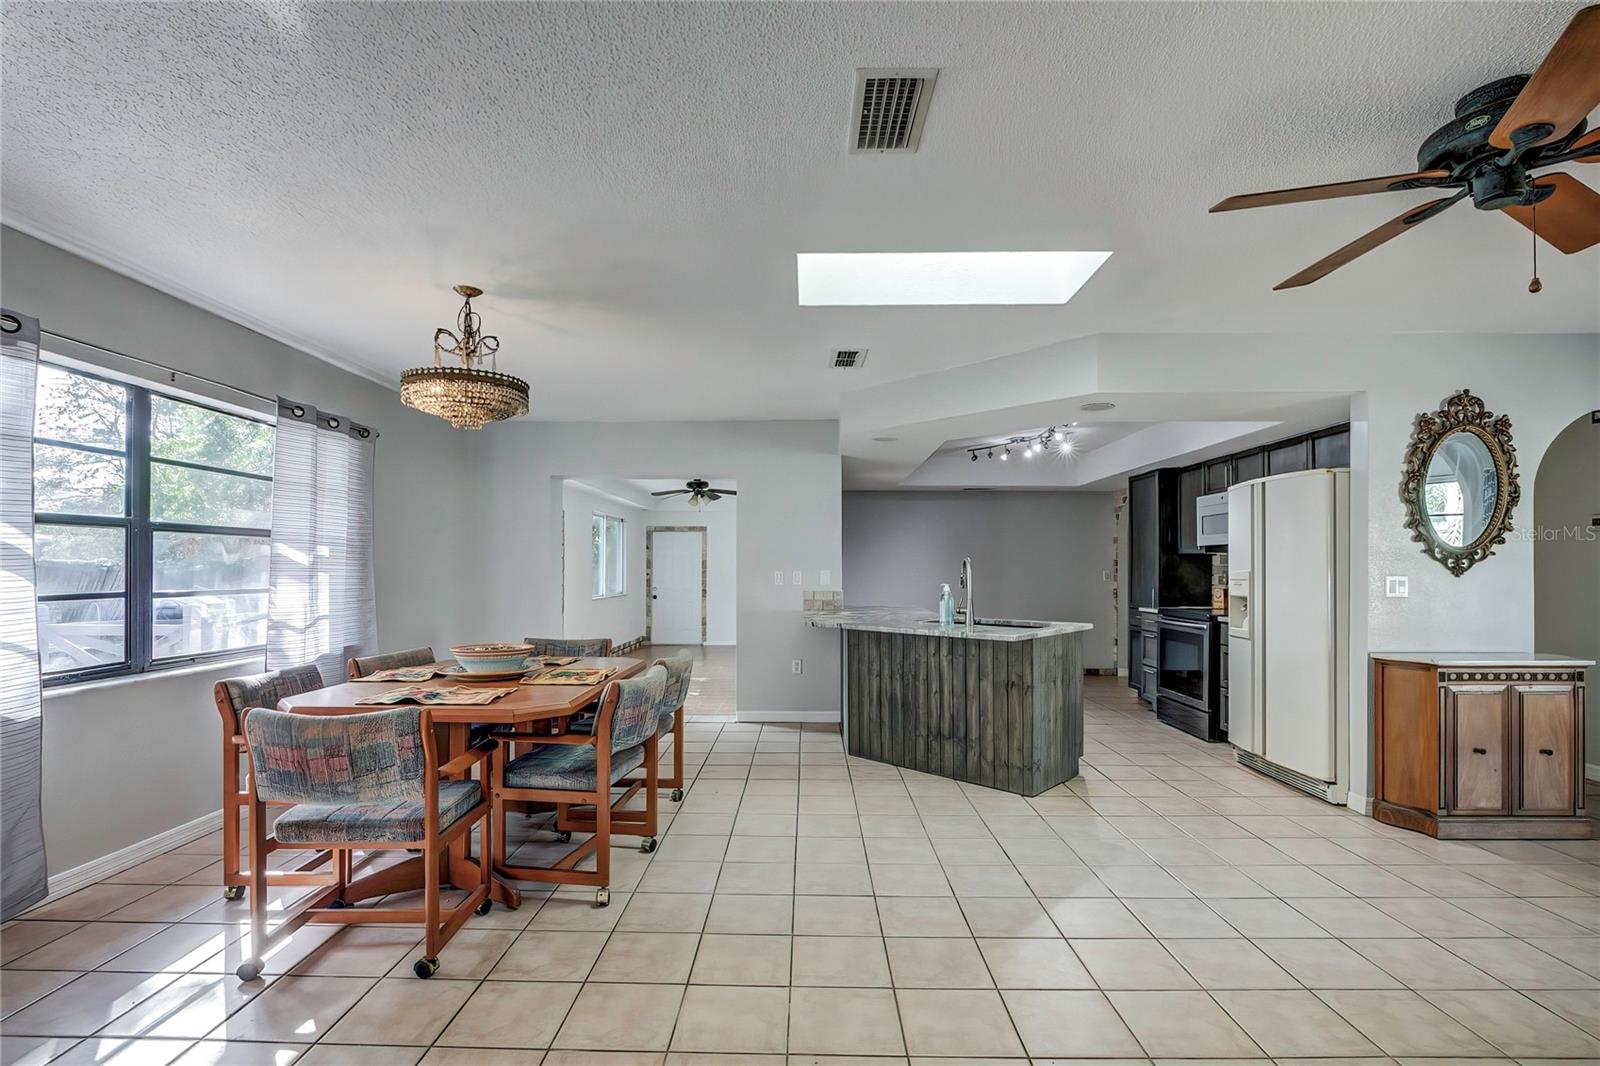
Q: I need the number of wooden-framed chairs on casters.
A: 6